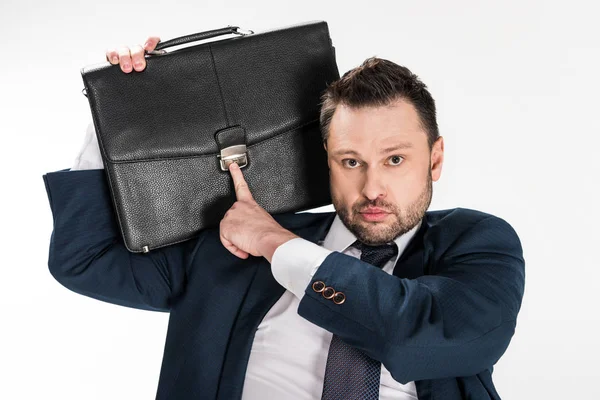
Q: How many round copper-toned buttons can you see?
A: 3